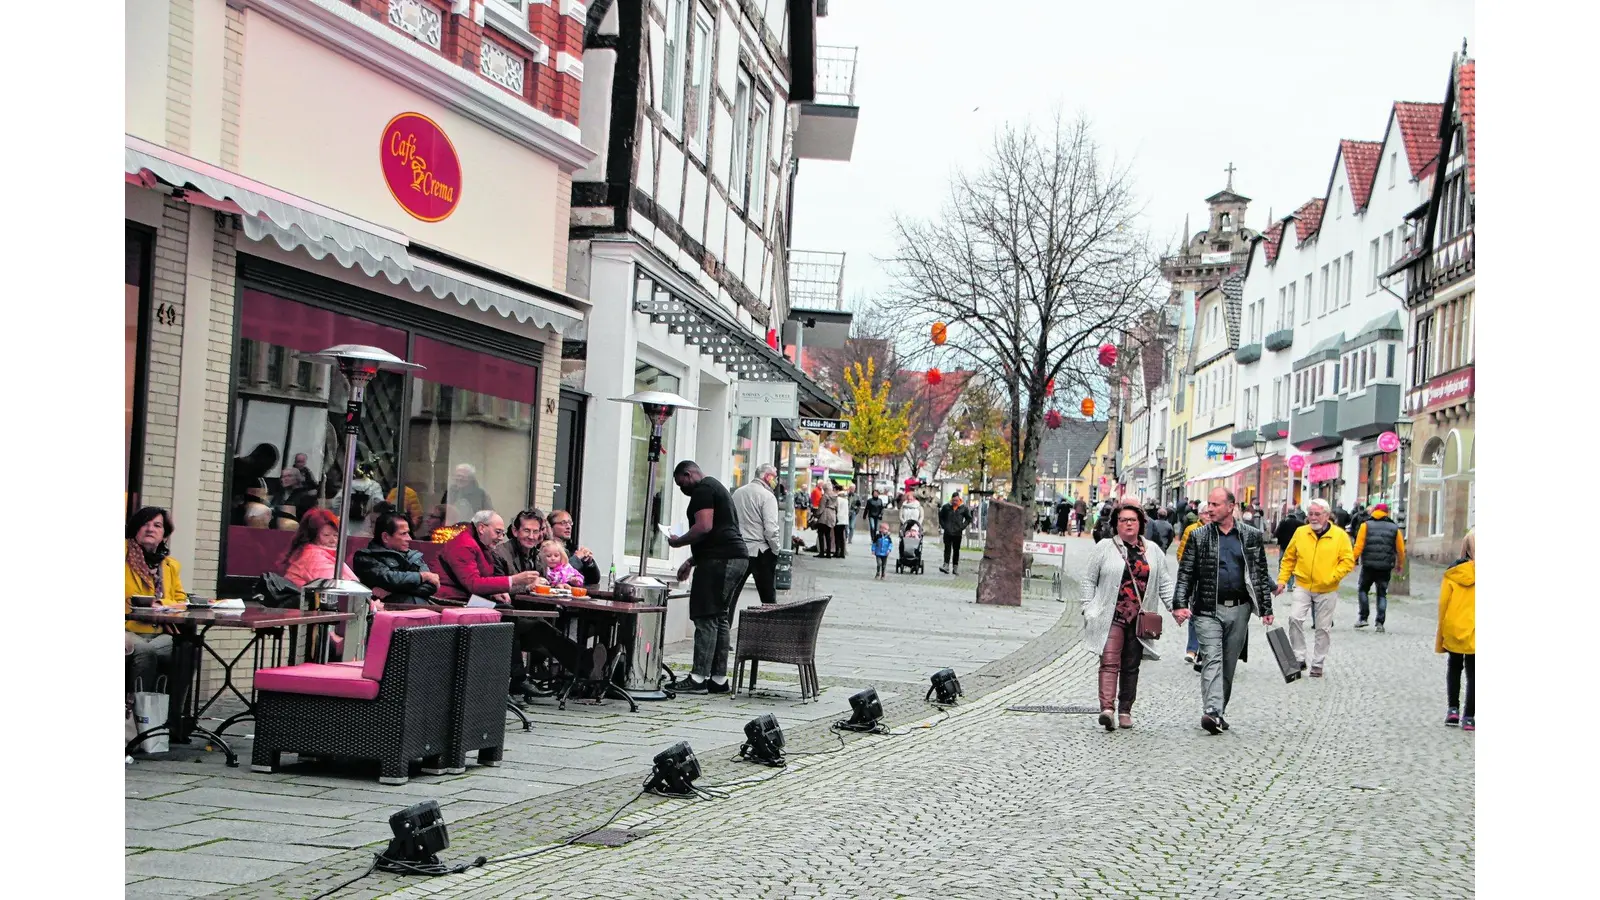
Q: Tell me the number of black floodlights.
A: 5